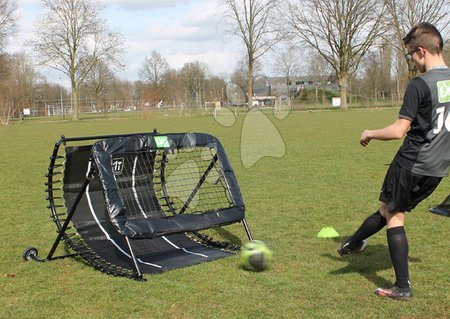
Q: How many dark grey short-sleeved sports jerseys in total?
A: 1